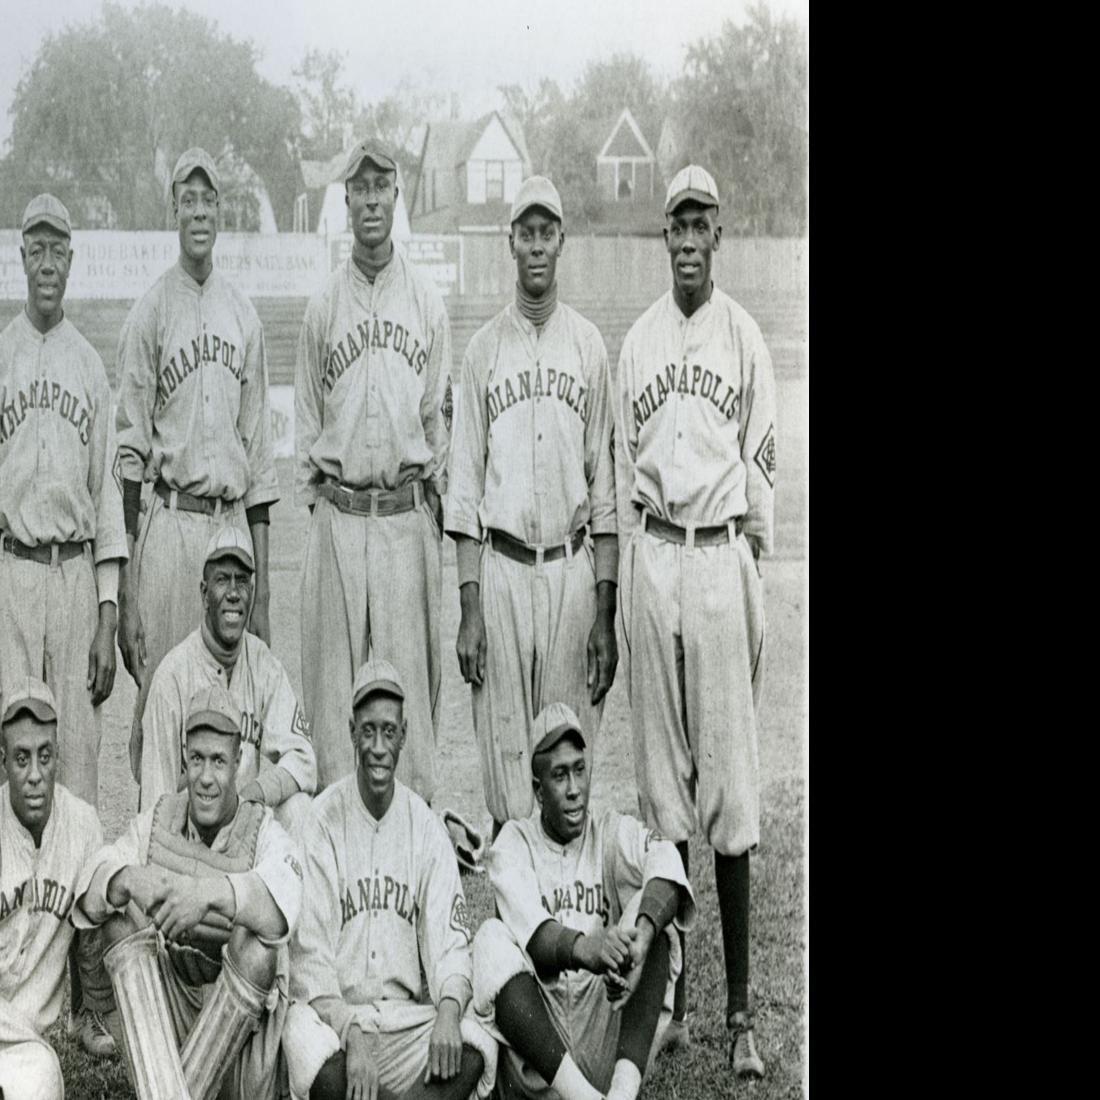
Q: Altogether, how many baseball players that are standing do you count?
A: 5